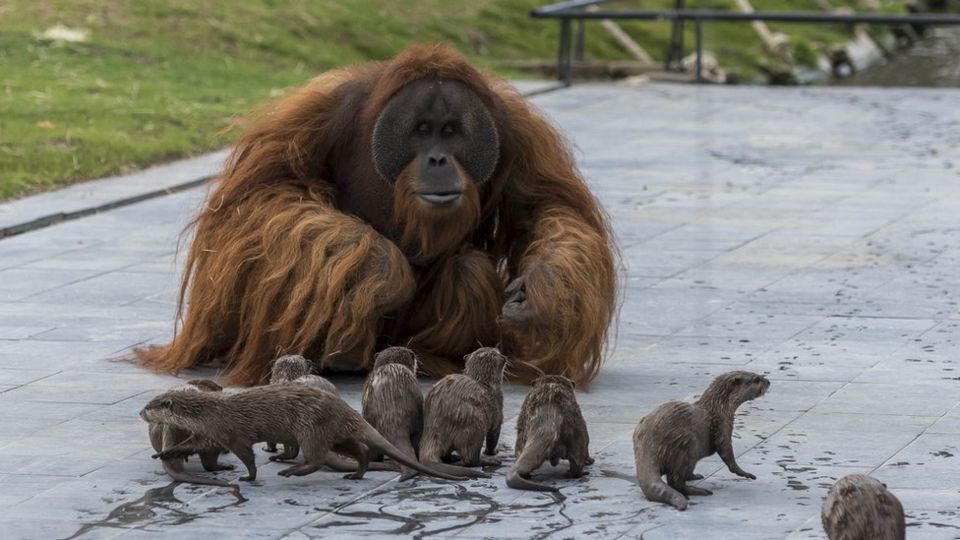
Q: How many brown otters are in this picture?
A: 8